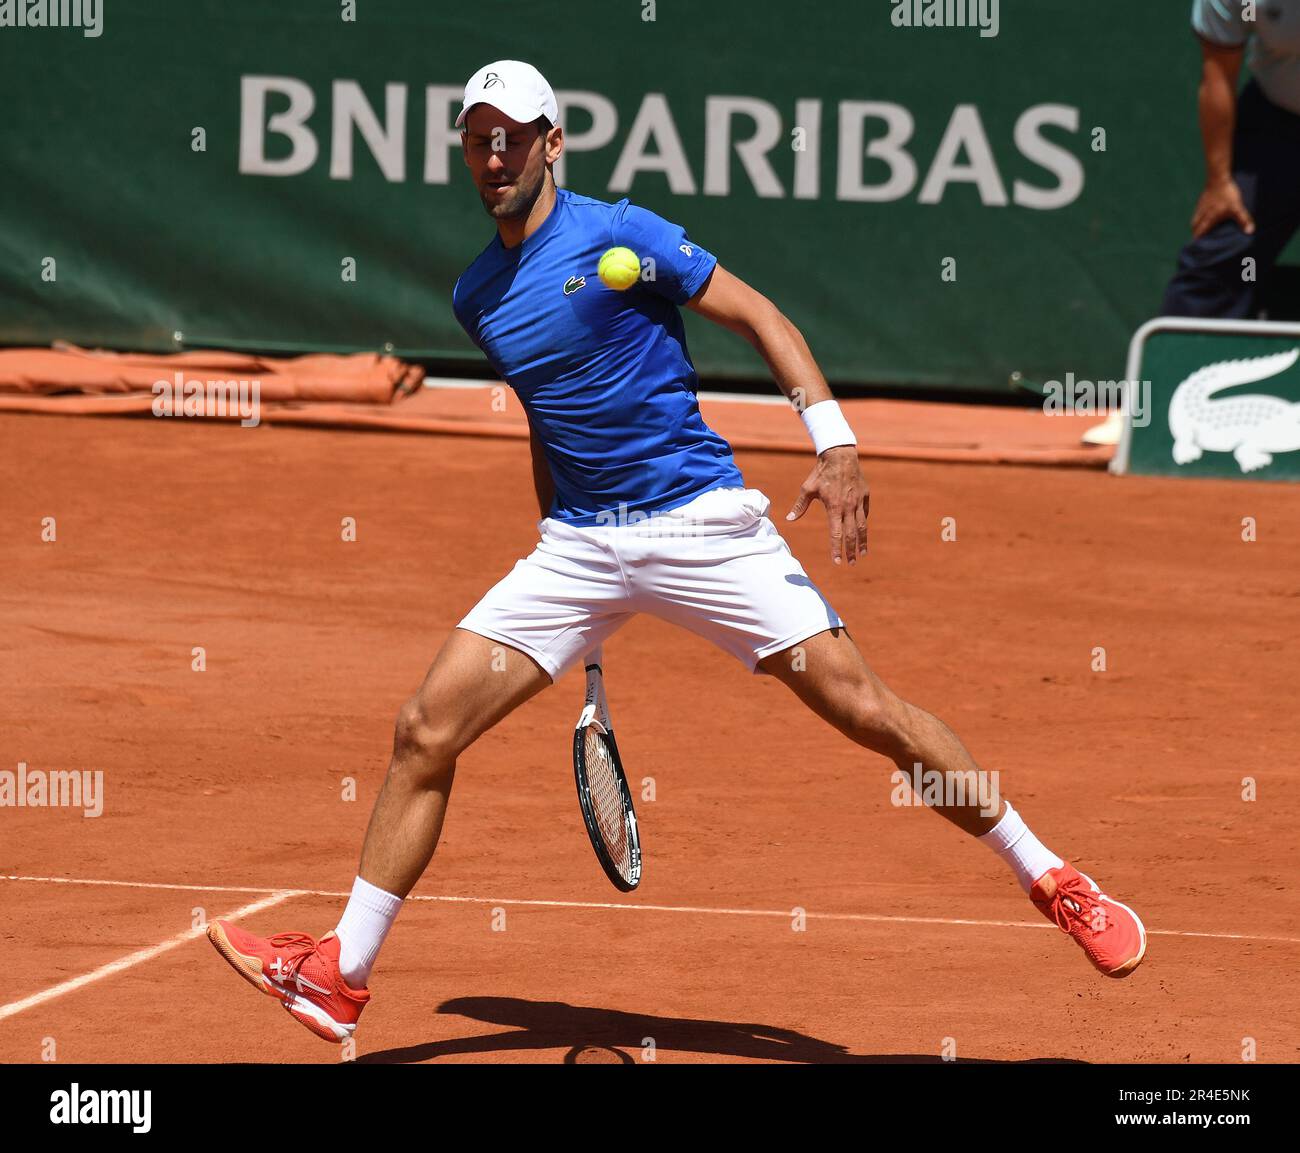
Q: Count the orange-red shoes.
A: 2